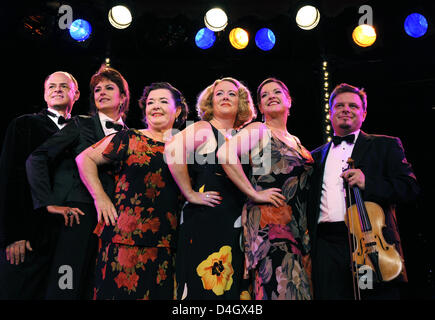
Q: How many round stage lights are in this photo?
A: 9